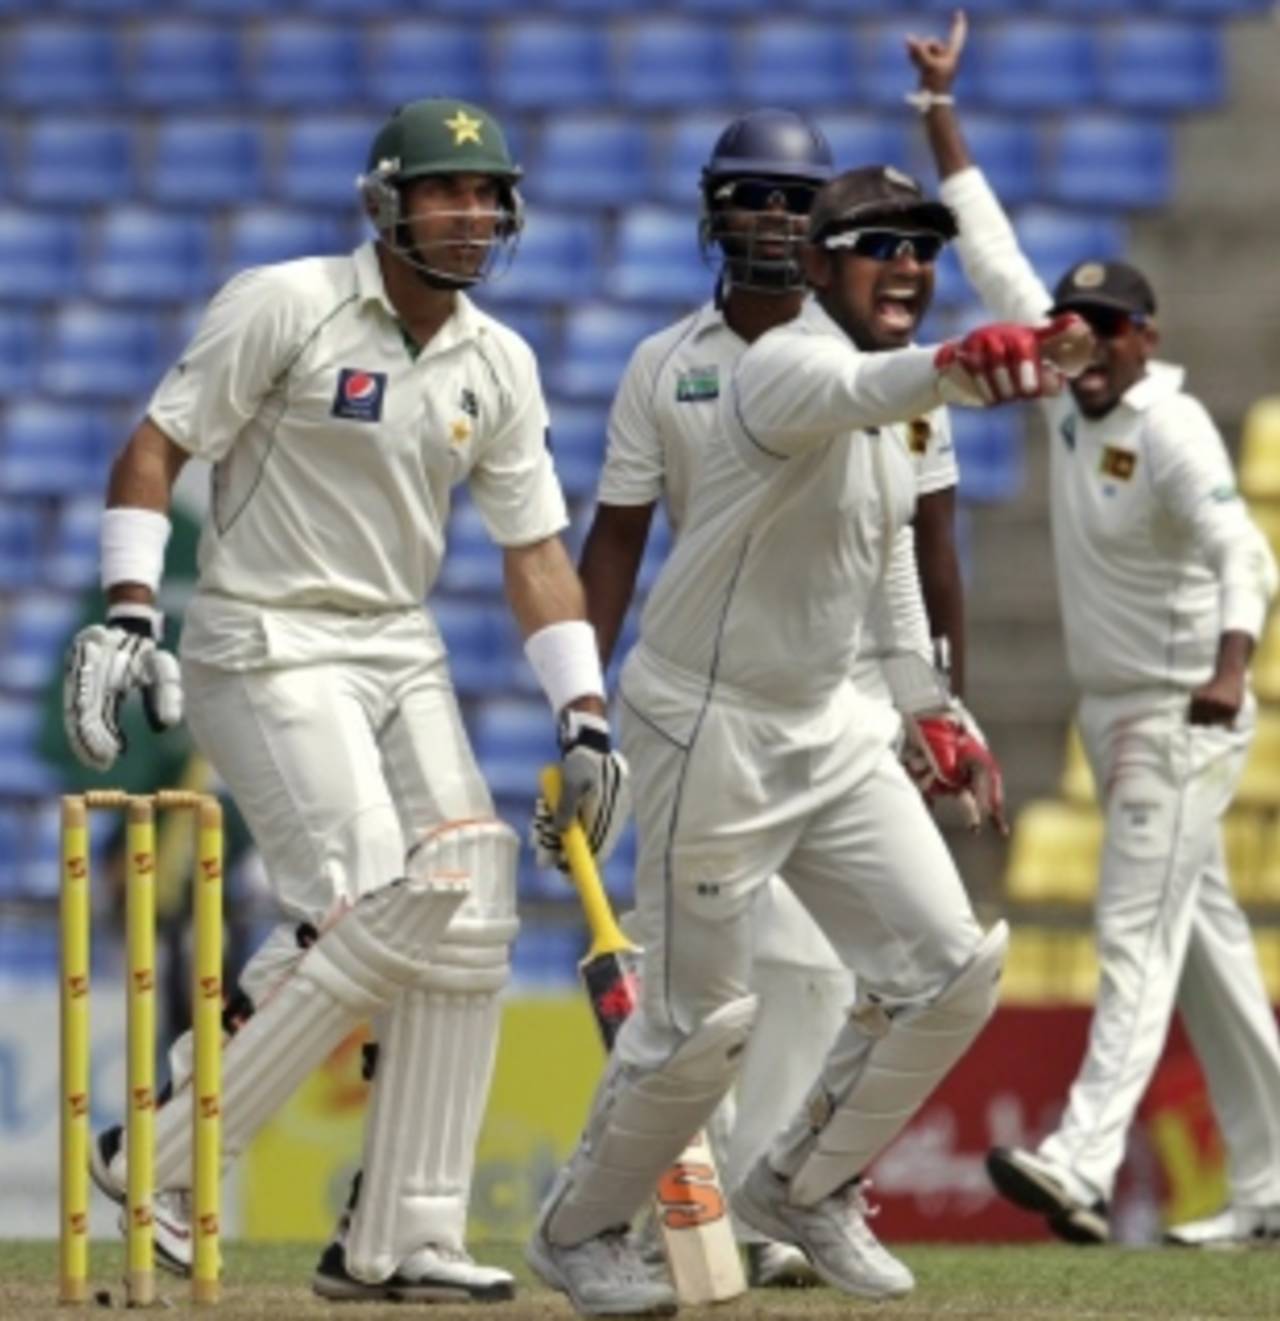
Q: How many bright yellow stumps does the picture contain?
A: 3